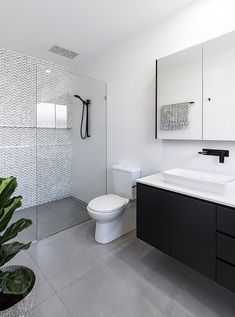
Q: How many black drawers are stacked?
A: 3